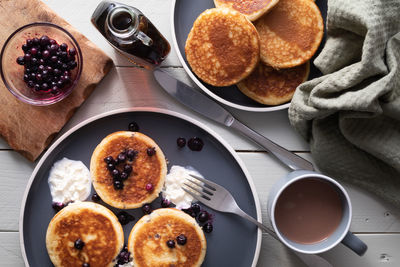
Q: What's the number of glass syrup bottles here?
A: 1